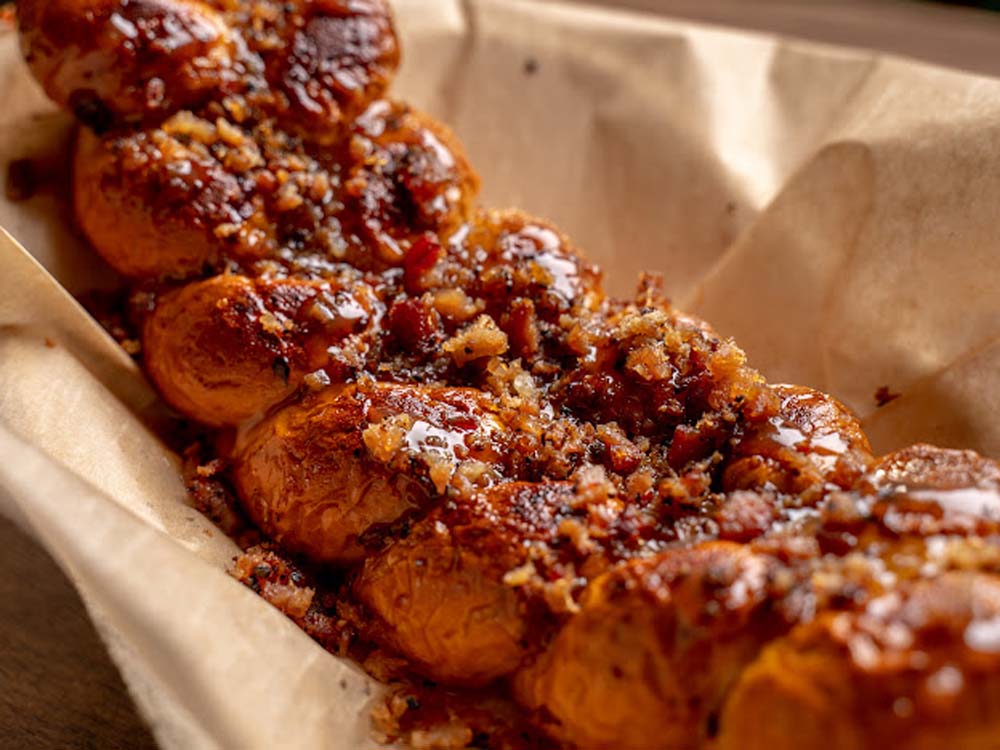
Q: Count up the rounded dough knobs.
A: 13